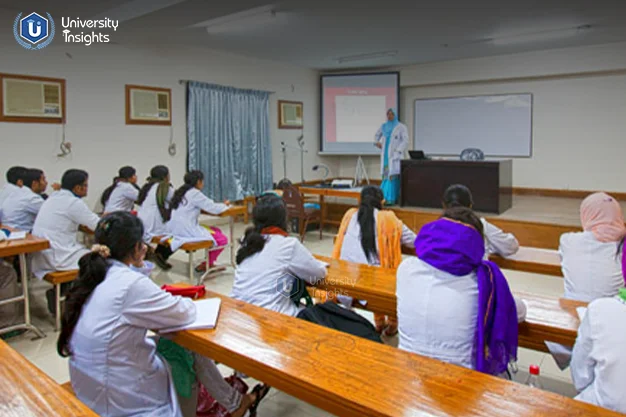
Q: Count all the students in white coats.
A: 13